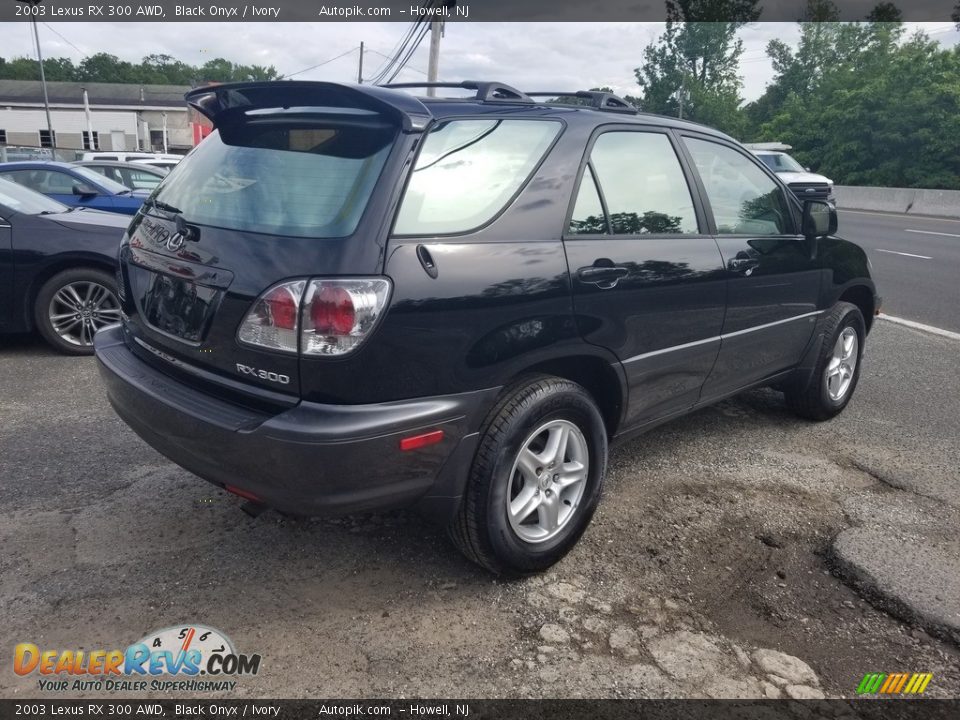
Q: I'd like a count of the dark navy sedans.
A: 1